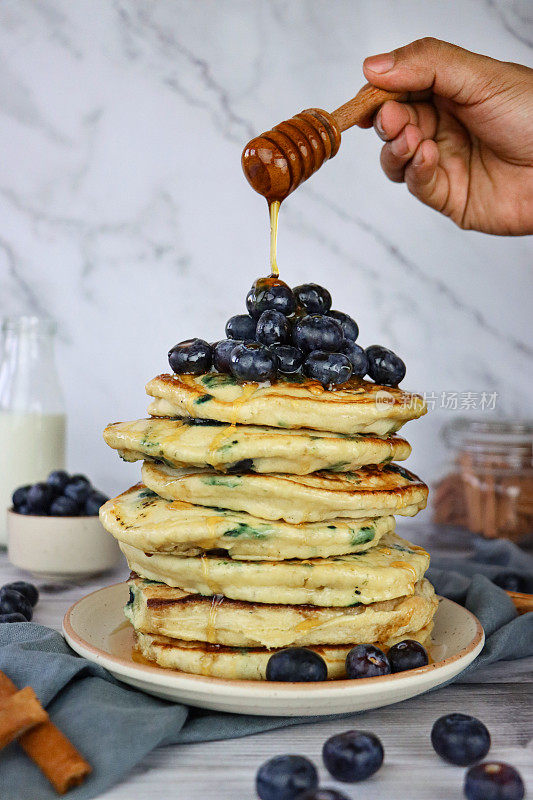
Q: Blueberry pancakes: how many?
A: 7